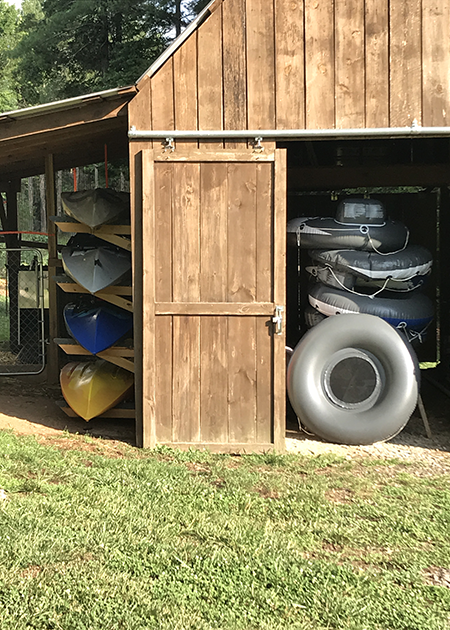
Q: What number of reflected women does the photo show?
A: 0